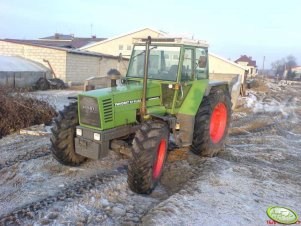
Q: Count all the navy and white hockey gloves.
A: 0